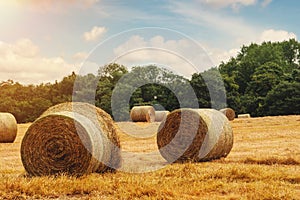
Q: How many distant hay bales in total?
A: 5